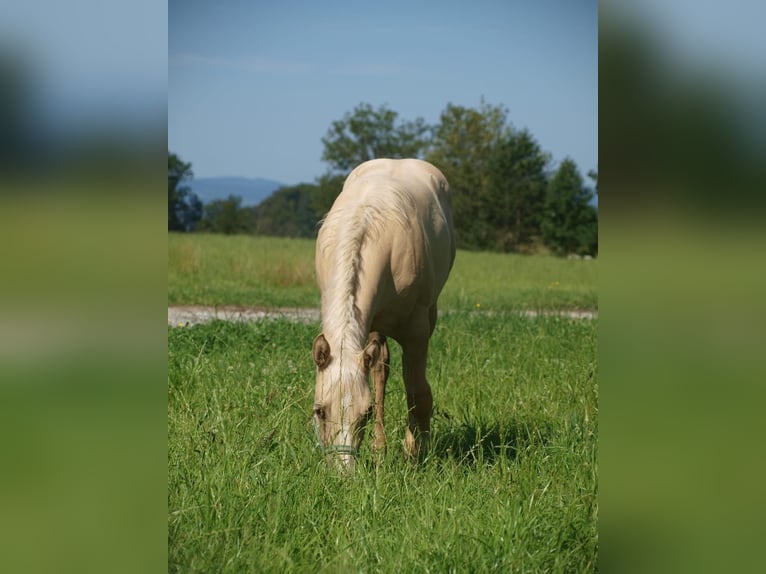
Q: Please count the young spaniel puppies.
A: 0